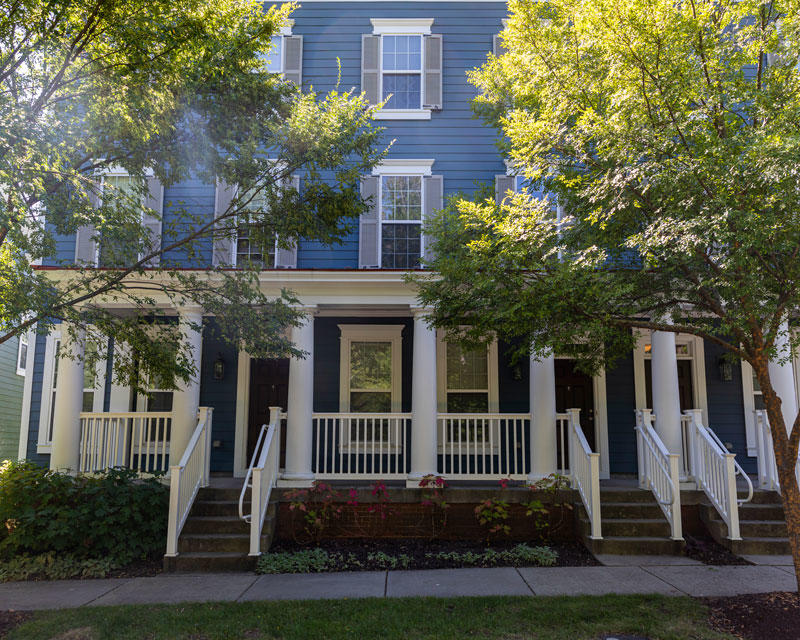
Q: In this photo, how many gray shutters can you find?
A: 11